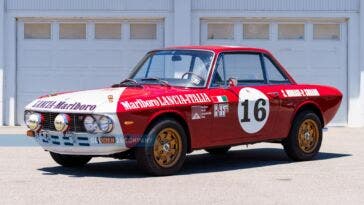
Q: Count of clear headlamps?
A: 2